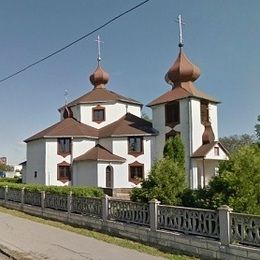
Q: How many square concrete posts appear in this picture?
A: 7